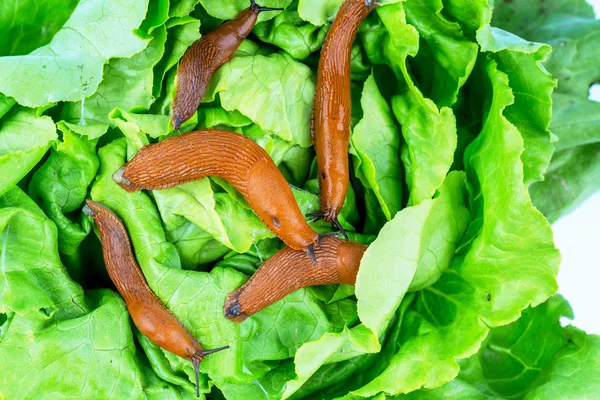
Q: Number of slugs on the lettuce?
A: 5